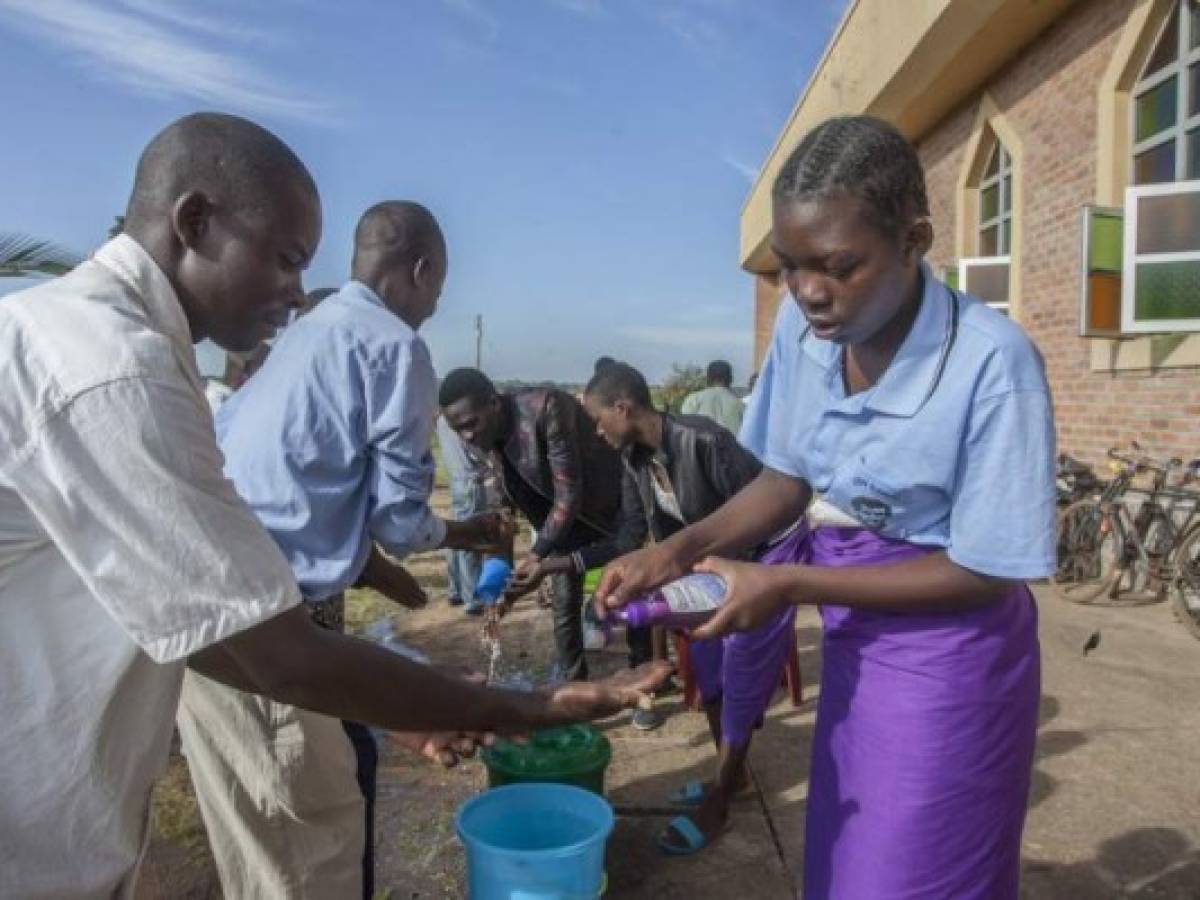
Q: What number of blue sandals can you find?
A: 2